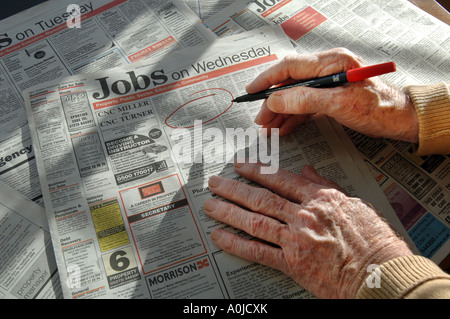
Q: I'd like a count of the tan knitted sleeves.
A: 2